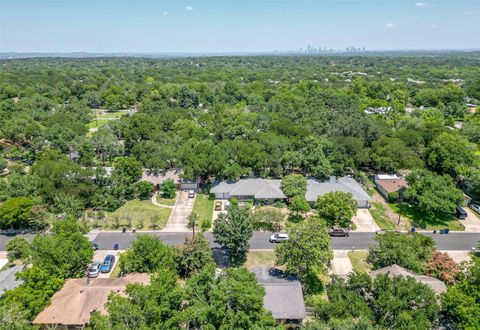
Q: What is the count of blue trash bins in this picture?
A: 4